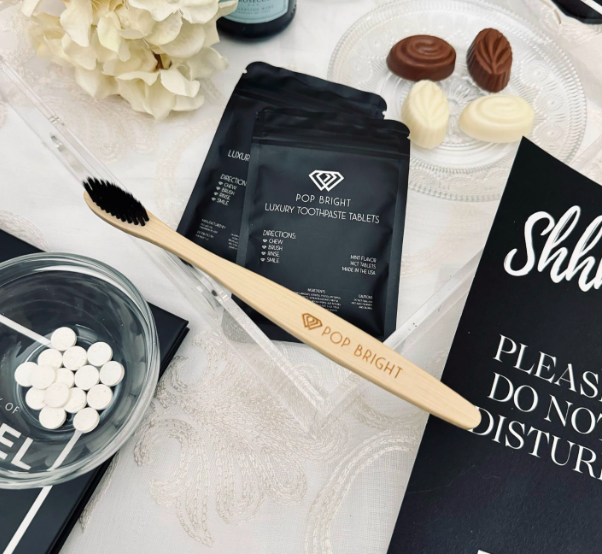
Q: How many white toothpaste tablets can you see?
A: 15